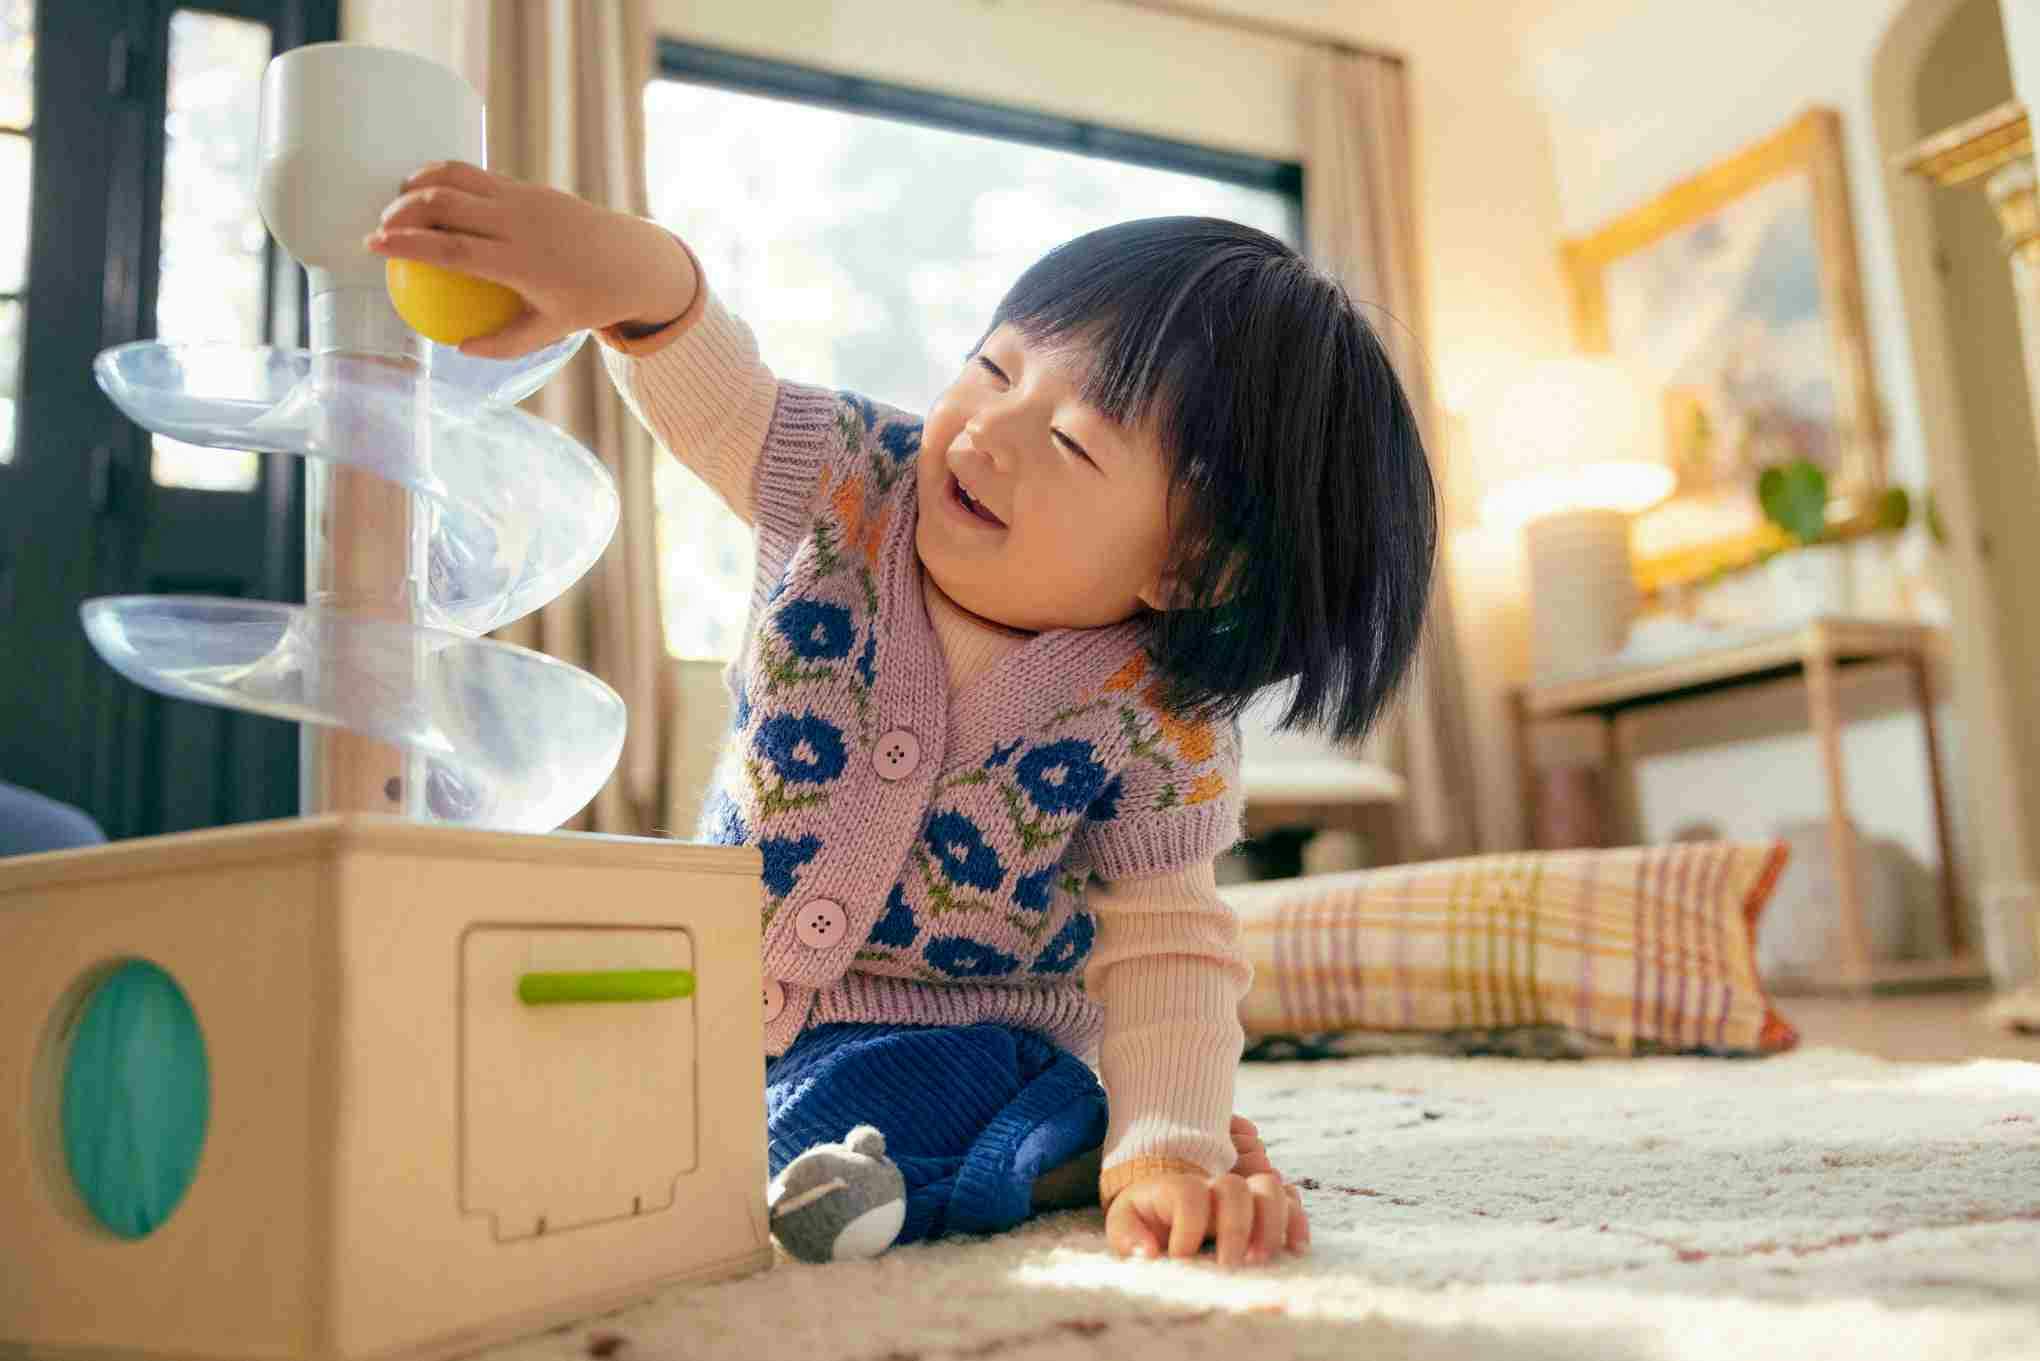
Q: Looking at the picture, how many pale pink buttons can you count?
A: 3